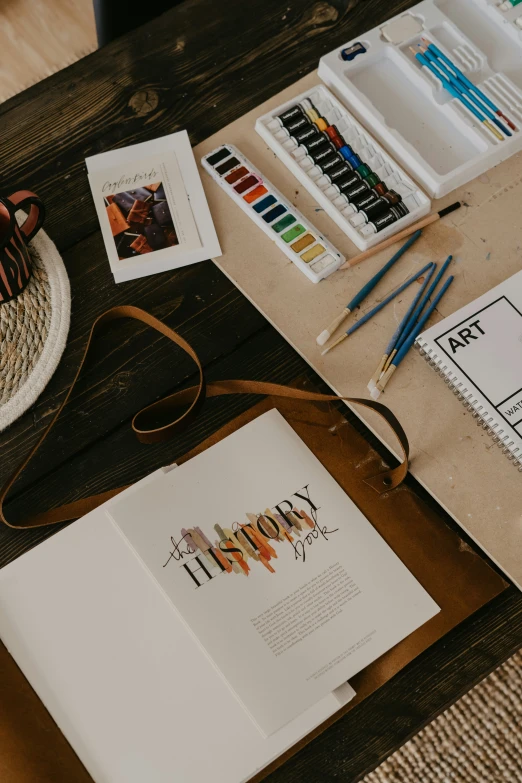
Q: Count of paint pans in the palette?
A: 12